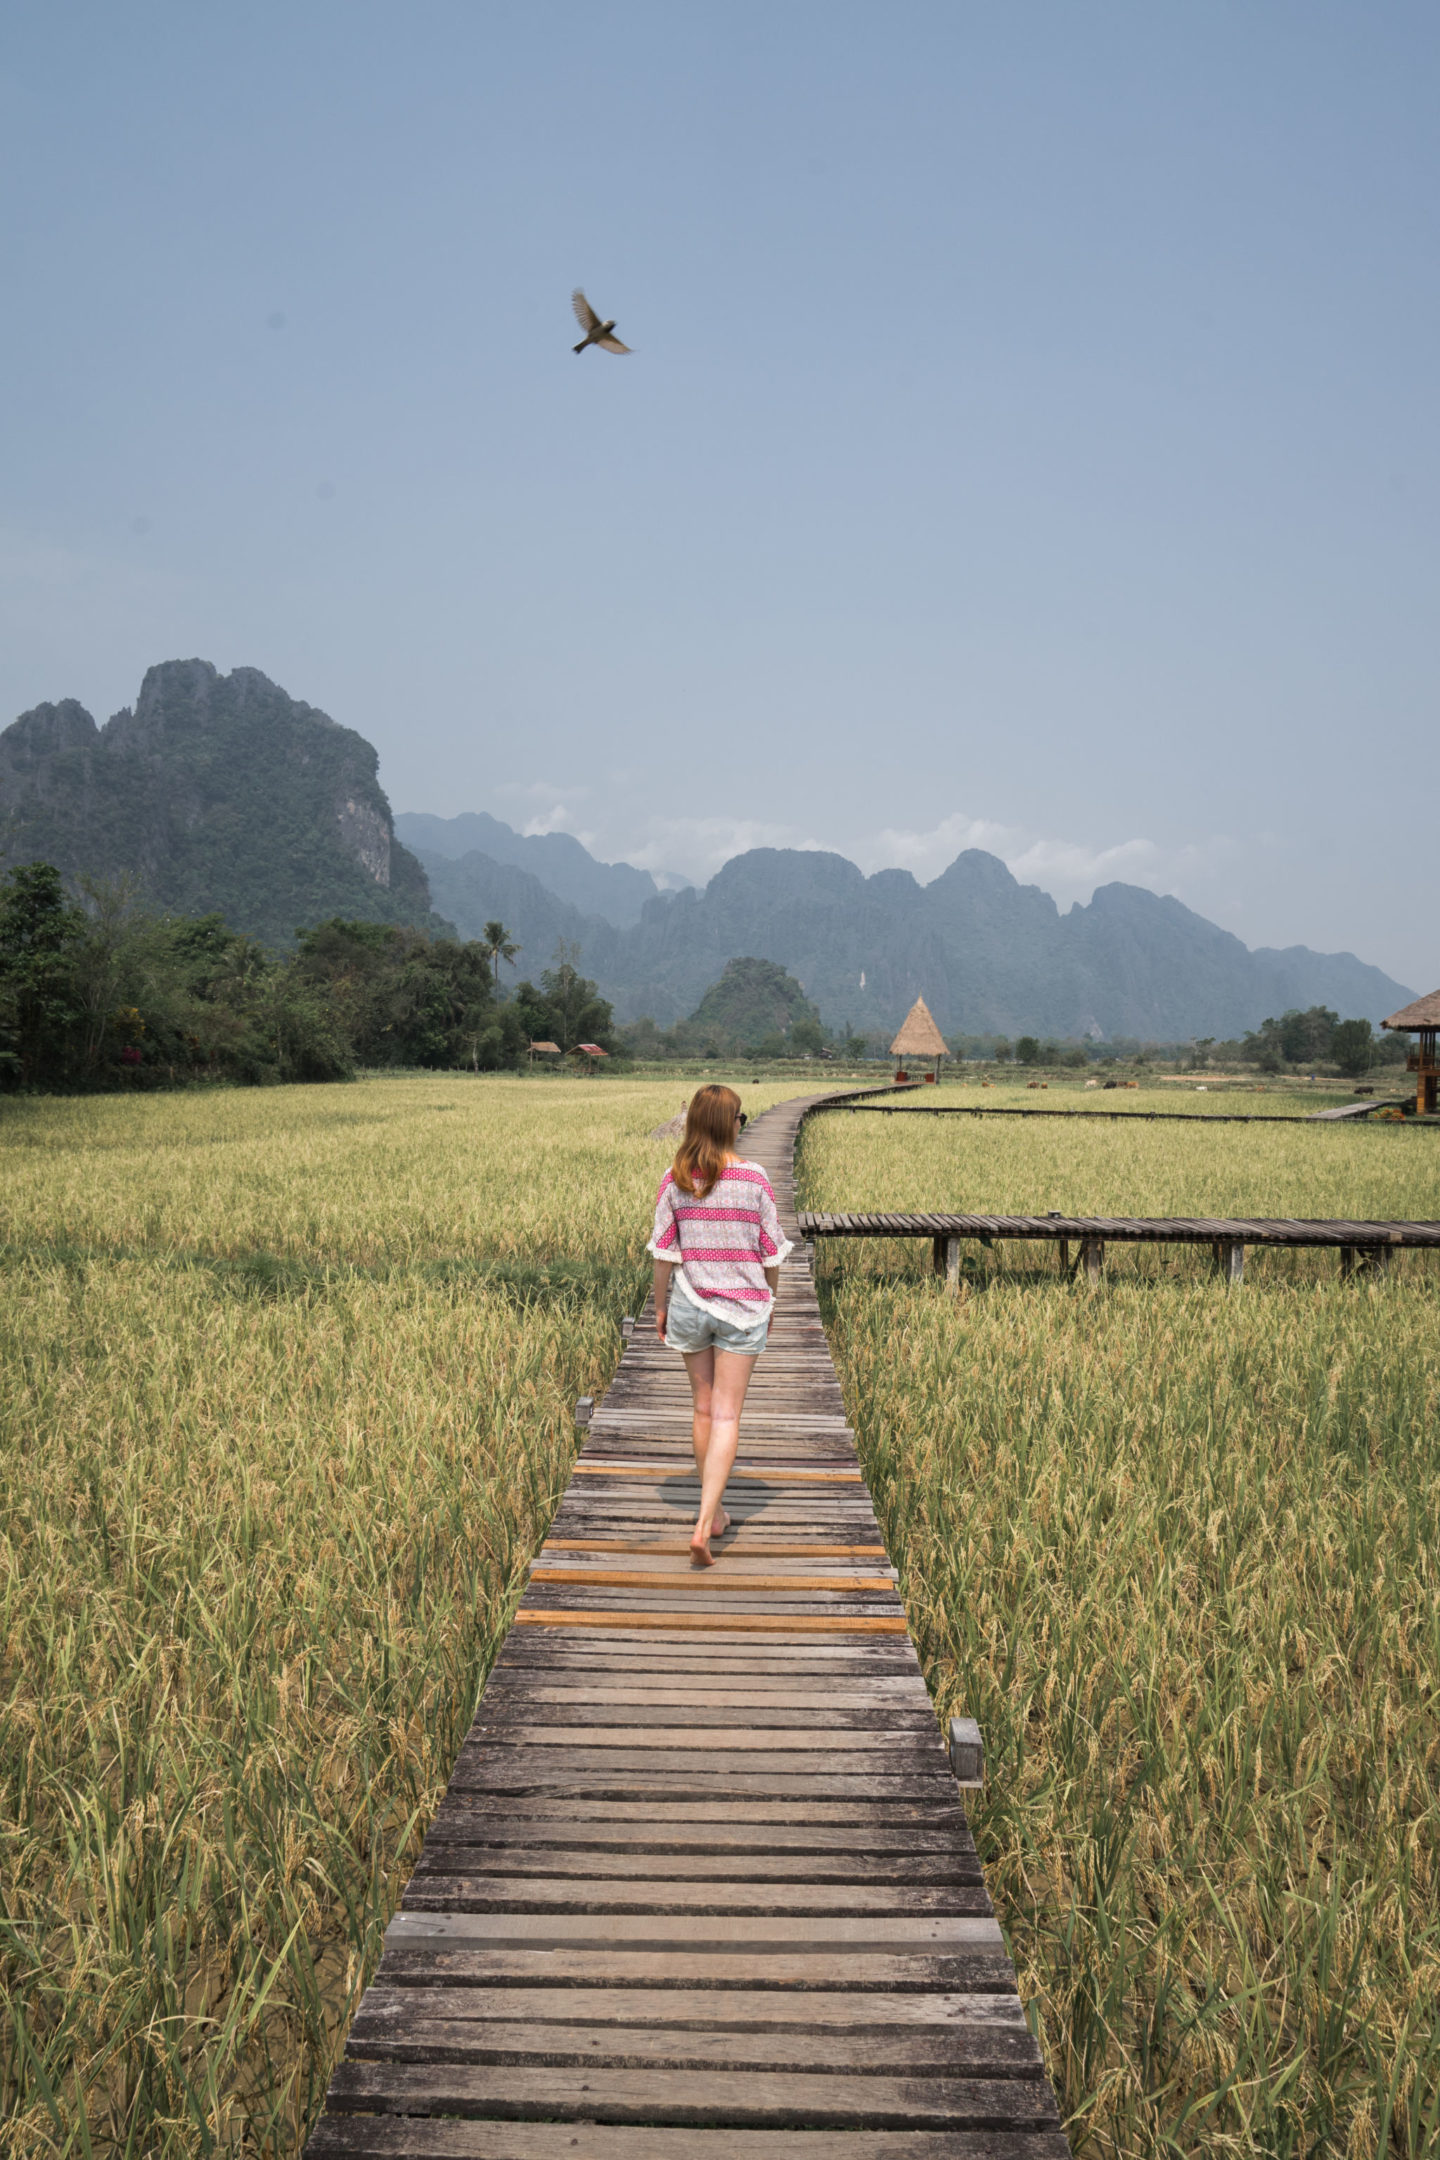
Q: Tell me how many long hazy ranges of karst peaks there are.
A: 1